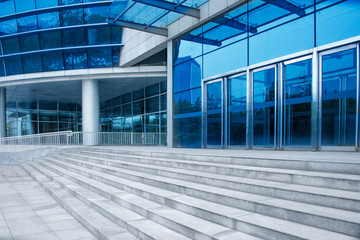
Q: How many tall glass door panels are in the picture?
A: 5